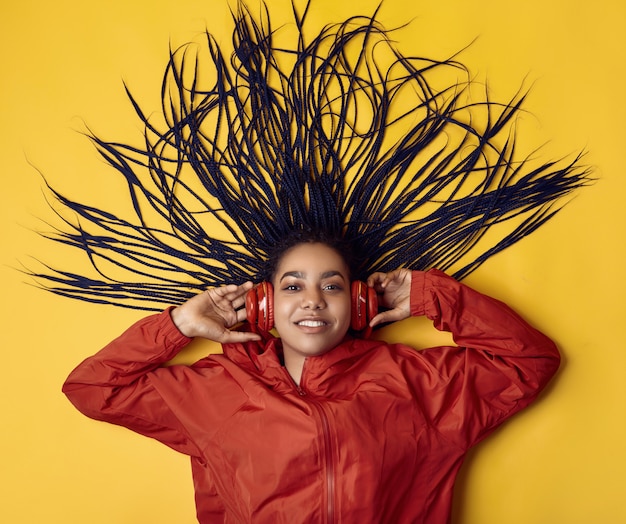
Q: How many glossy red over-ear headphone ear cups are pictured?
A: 2